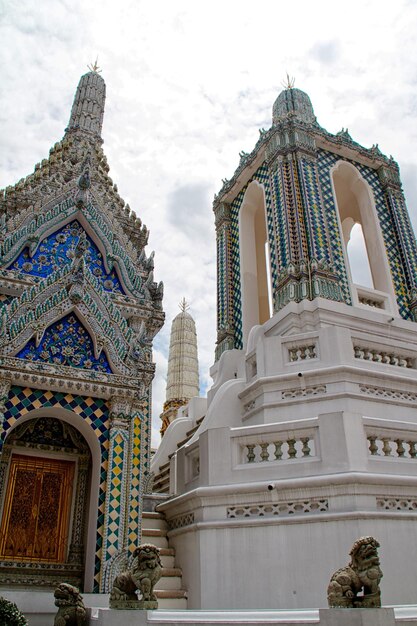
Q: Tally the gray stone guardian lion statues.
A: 3